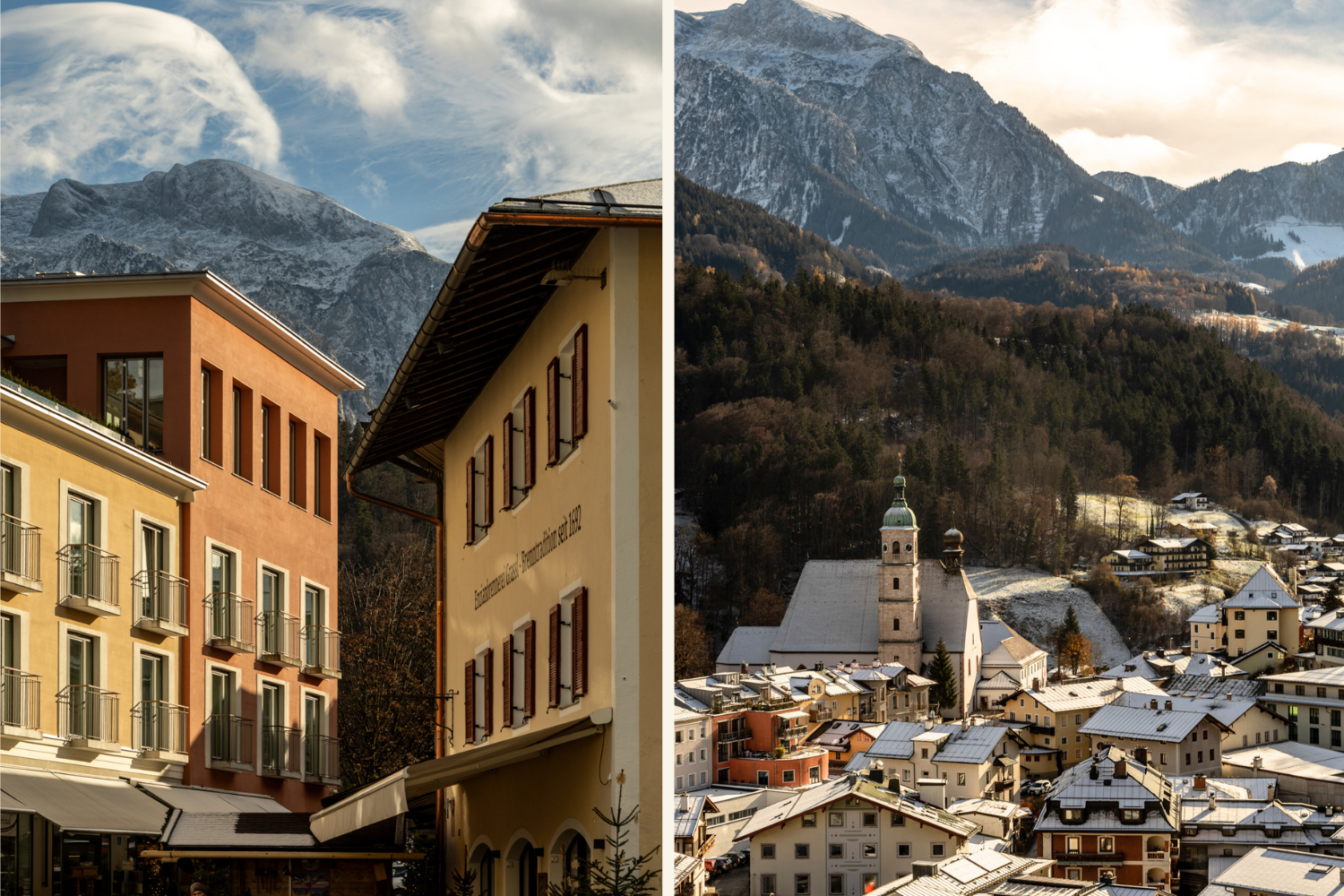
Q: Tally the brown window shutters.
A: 12